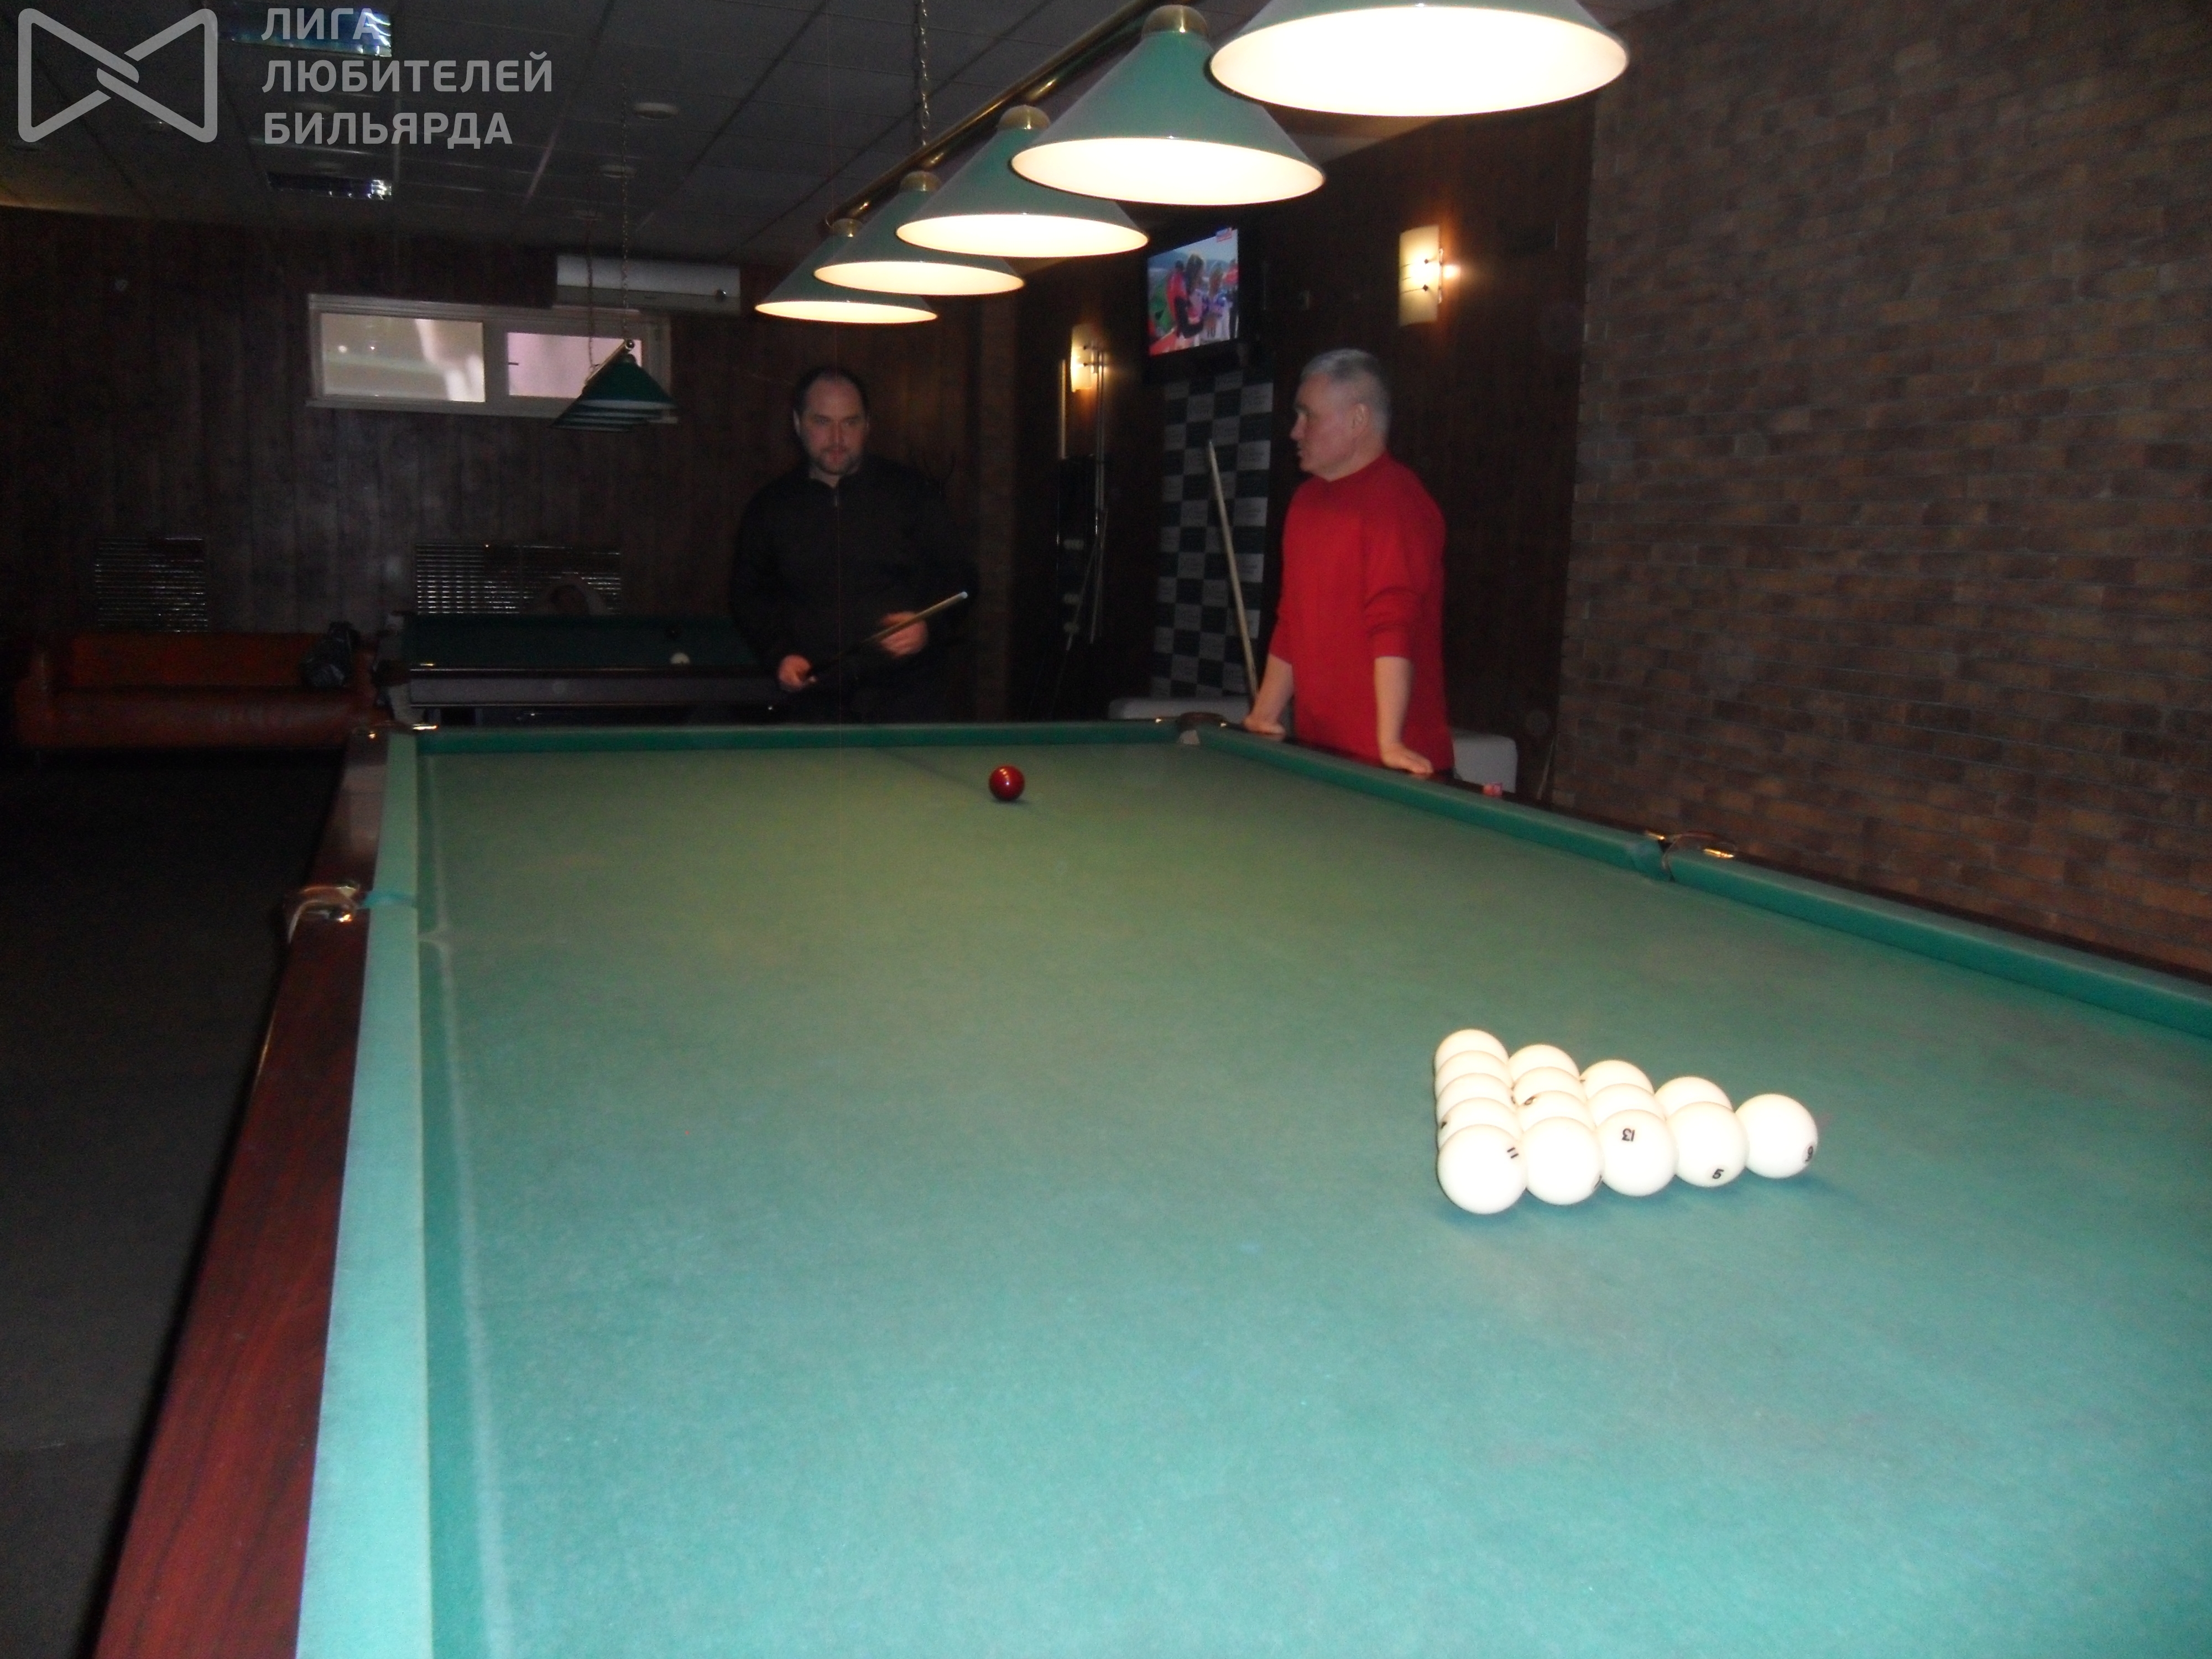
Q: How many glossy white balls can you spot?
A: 15